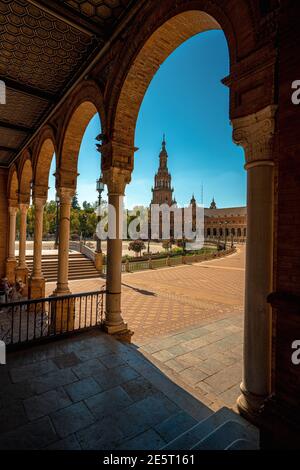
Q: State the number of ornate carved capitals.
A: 6